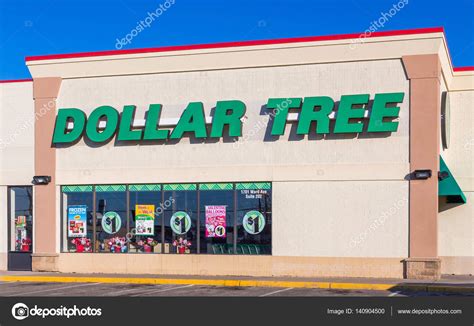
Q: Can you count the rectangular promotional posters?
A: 3